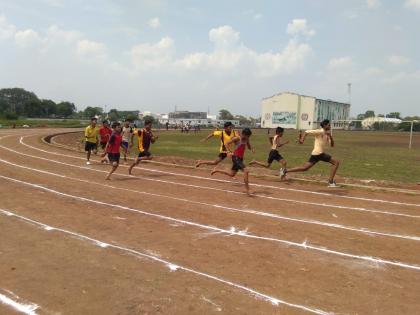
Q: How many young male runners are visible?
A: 9